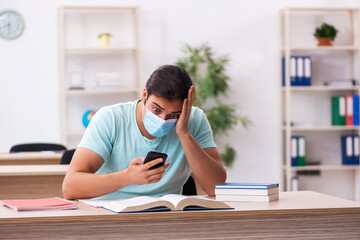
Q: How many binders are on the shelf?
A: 10